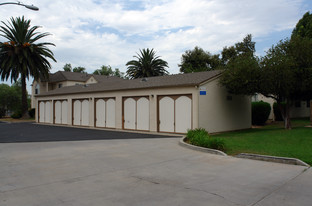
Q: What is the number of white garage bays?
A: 6